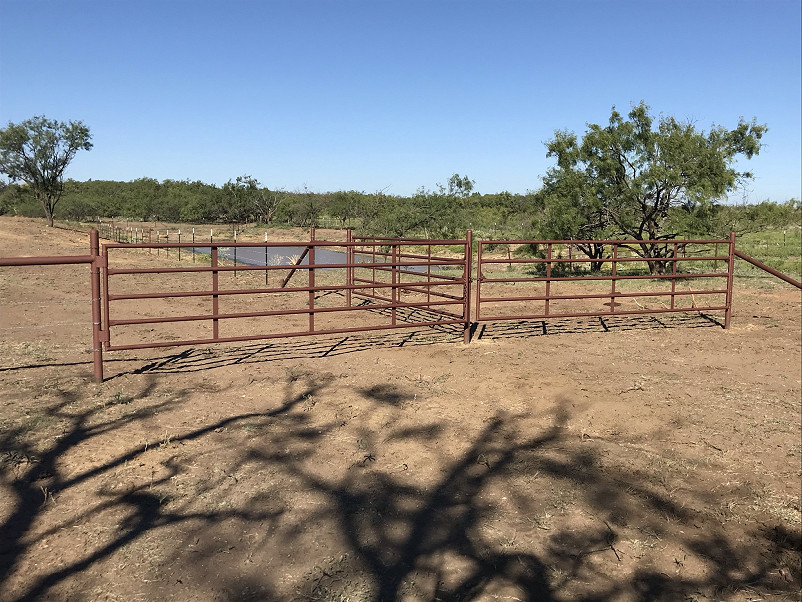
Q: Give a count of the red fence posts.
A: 5